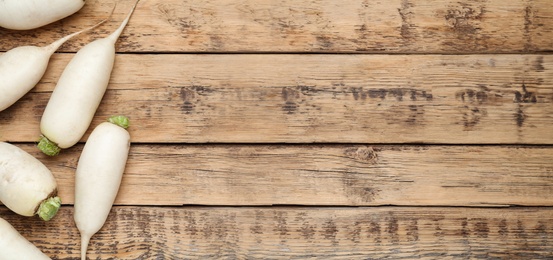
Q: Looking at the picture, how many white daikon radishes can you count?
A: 6